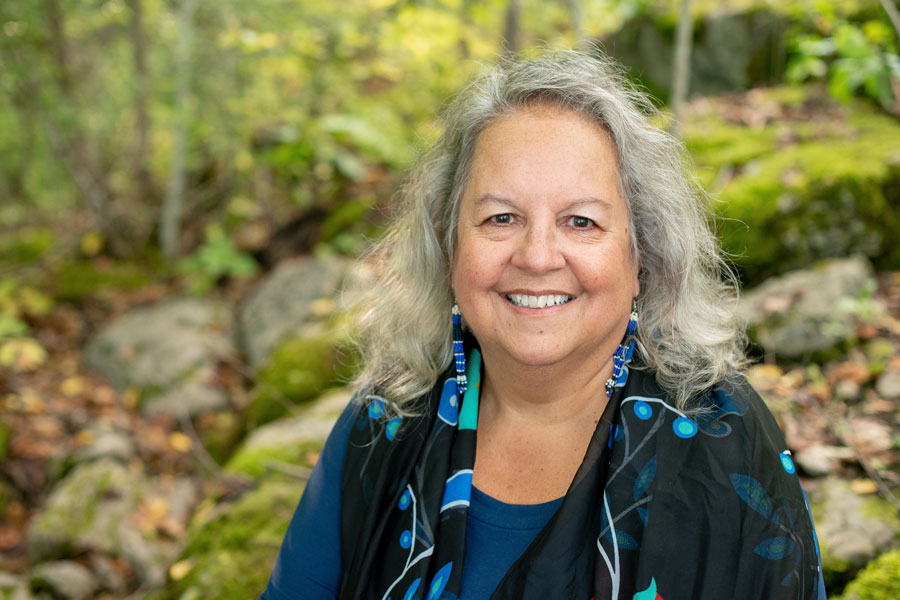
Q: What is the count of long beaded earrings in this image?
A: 2